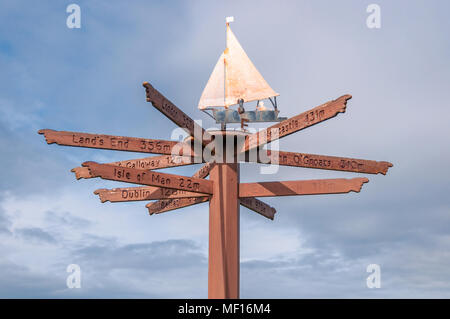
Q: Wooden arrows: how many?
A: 11